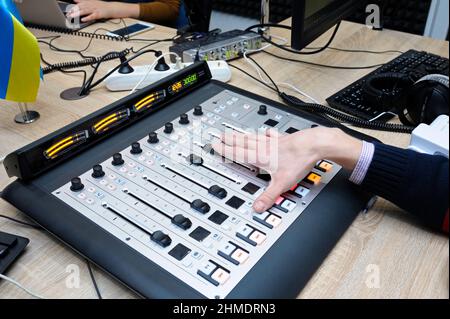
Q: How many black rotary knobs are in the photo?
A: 9